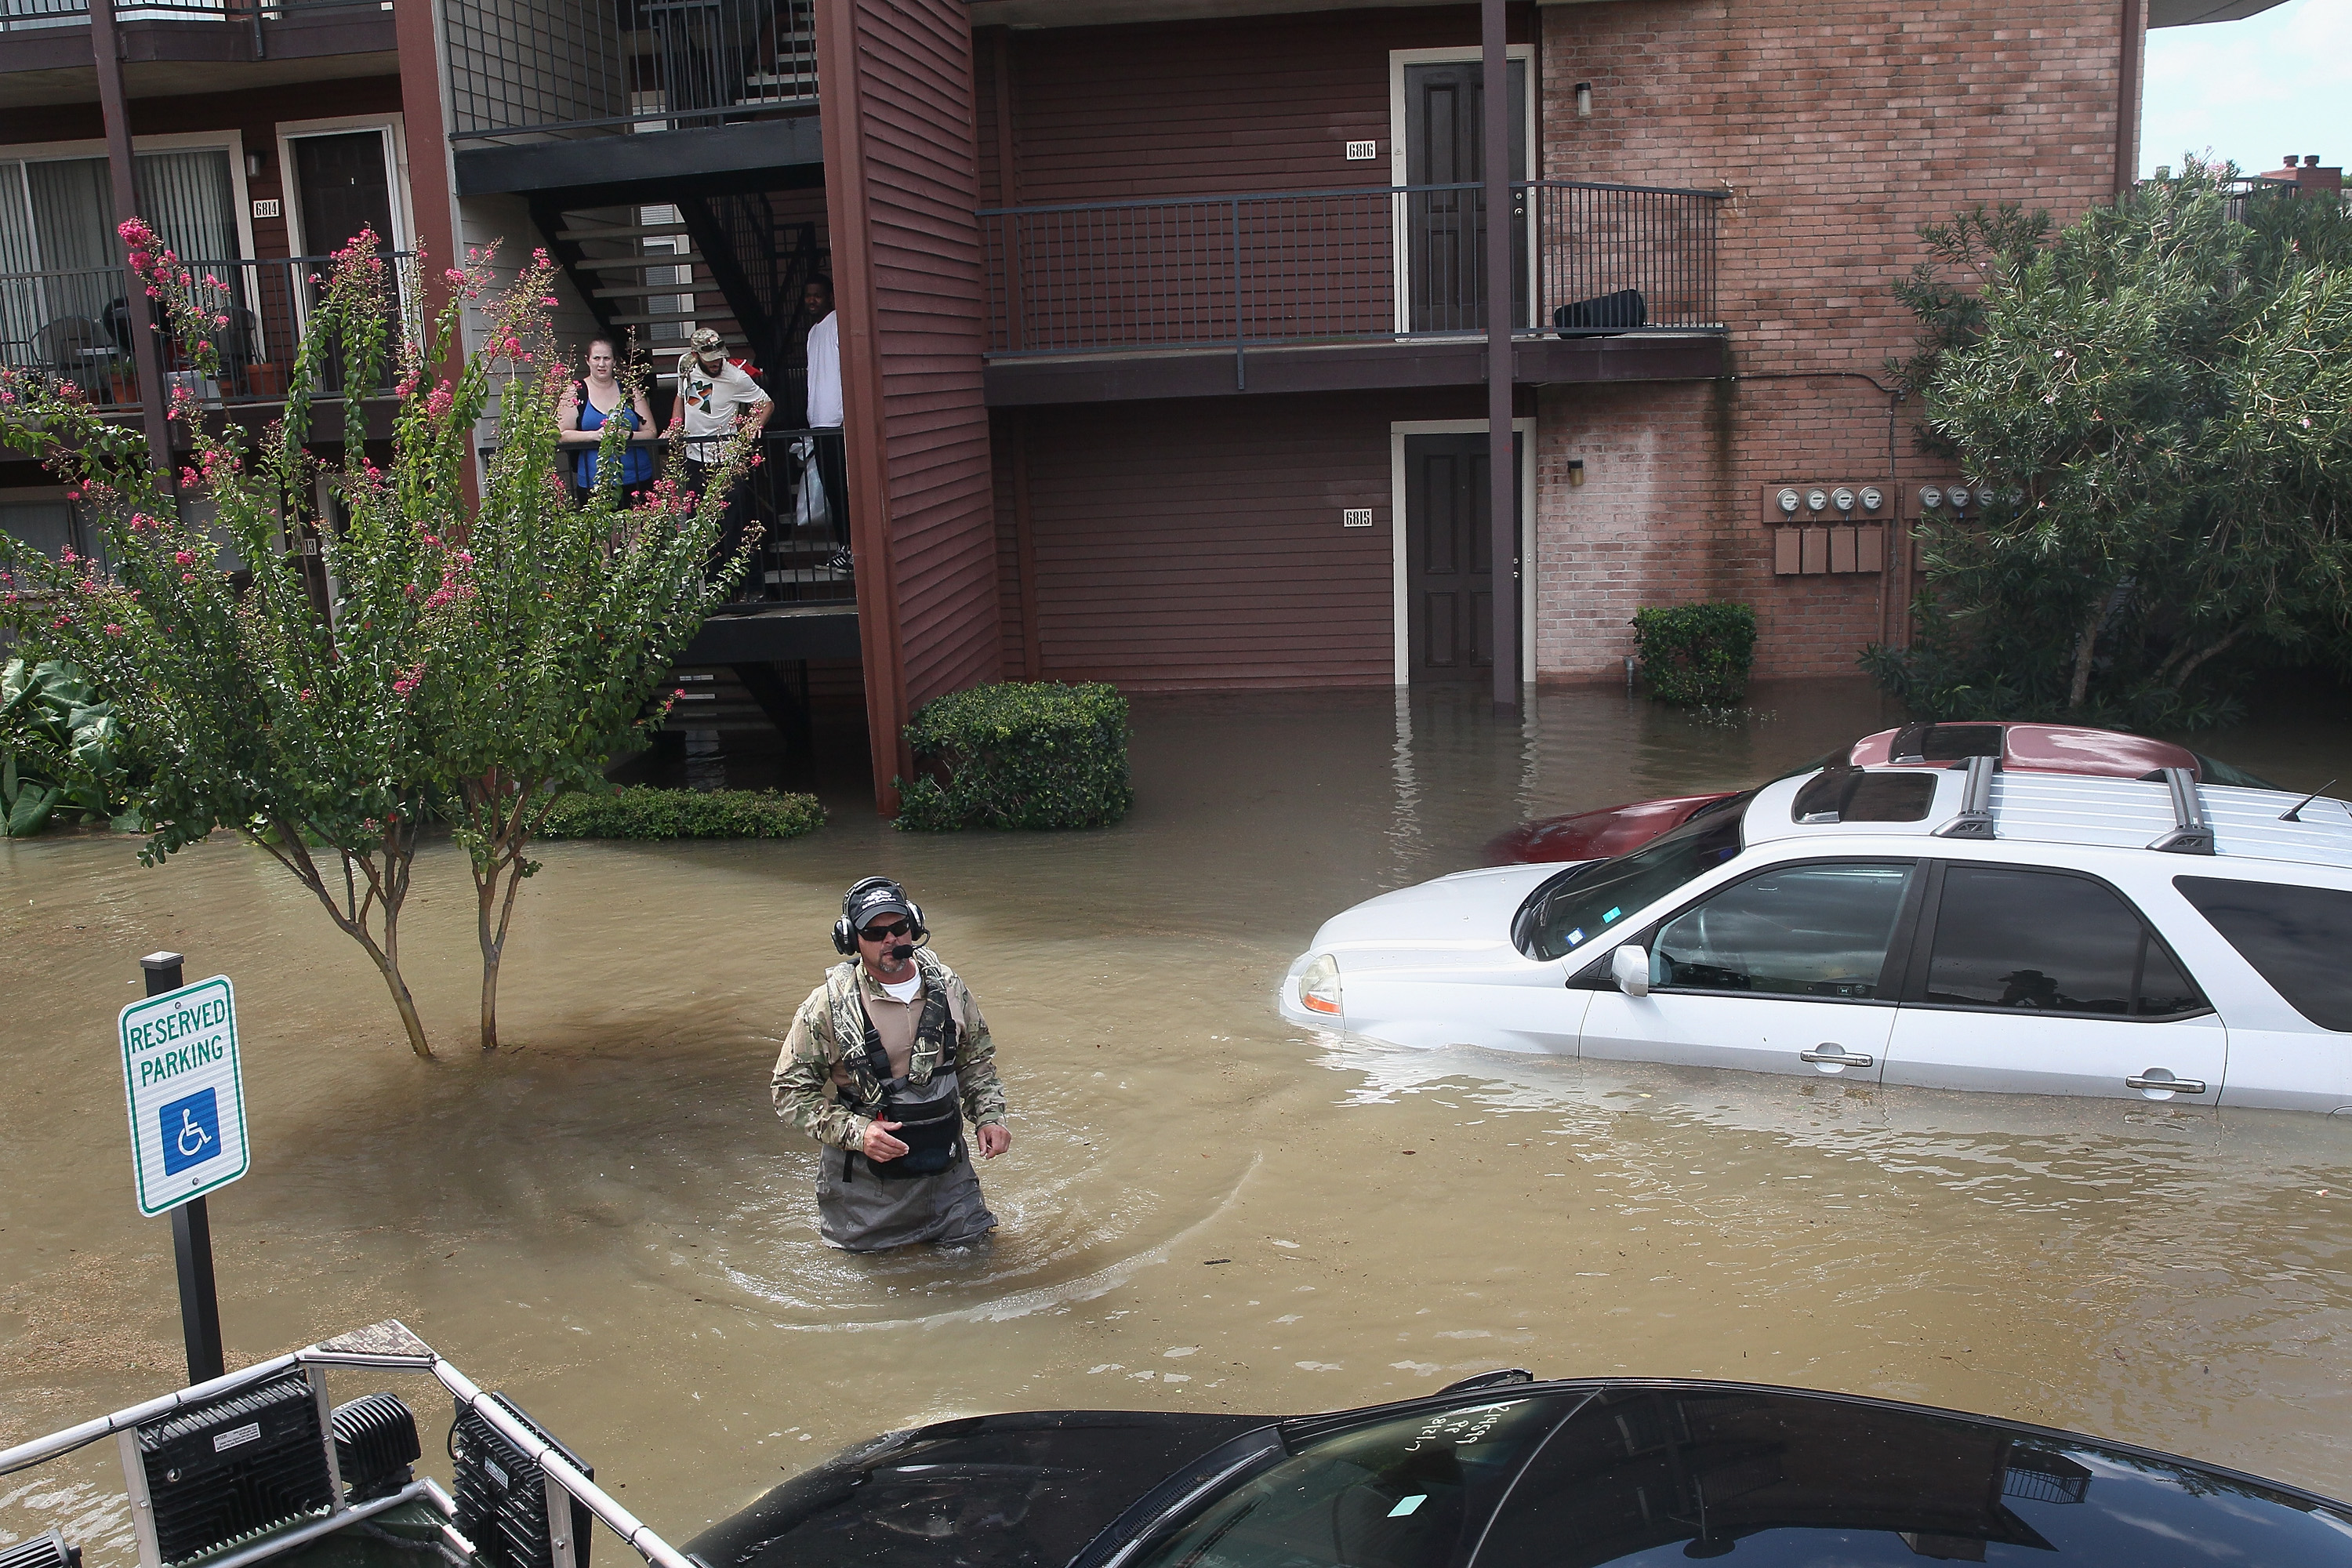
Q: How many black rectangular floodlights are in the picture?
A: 2